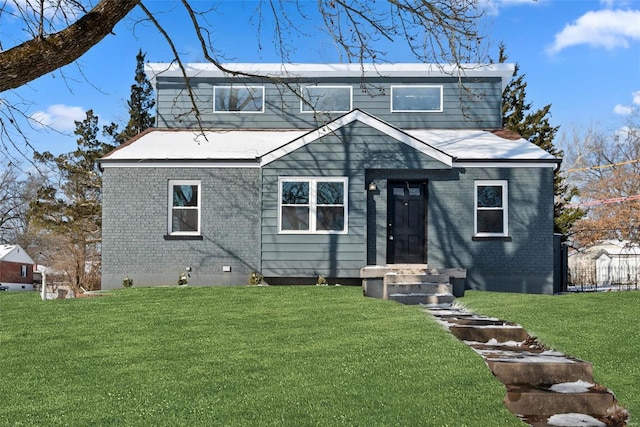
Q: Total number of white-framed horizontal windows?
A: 3